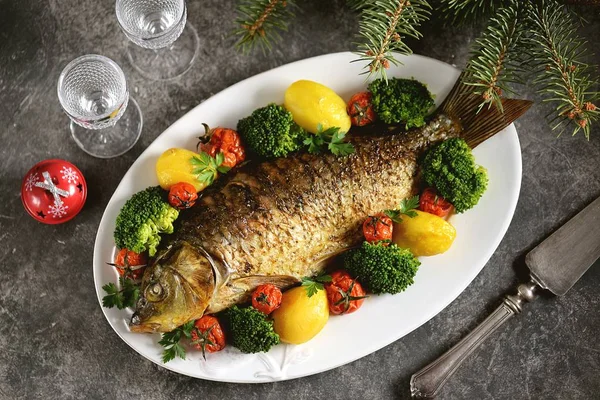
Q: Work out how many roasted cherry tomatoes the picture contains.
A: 9